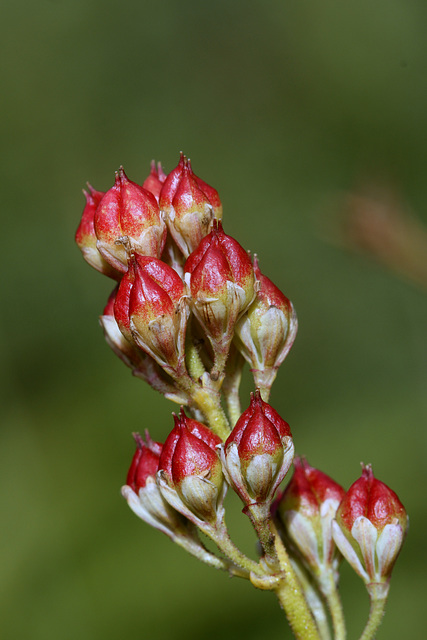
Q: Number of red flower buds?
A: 13